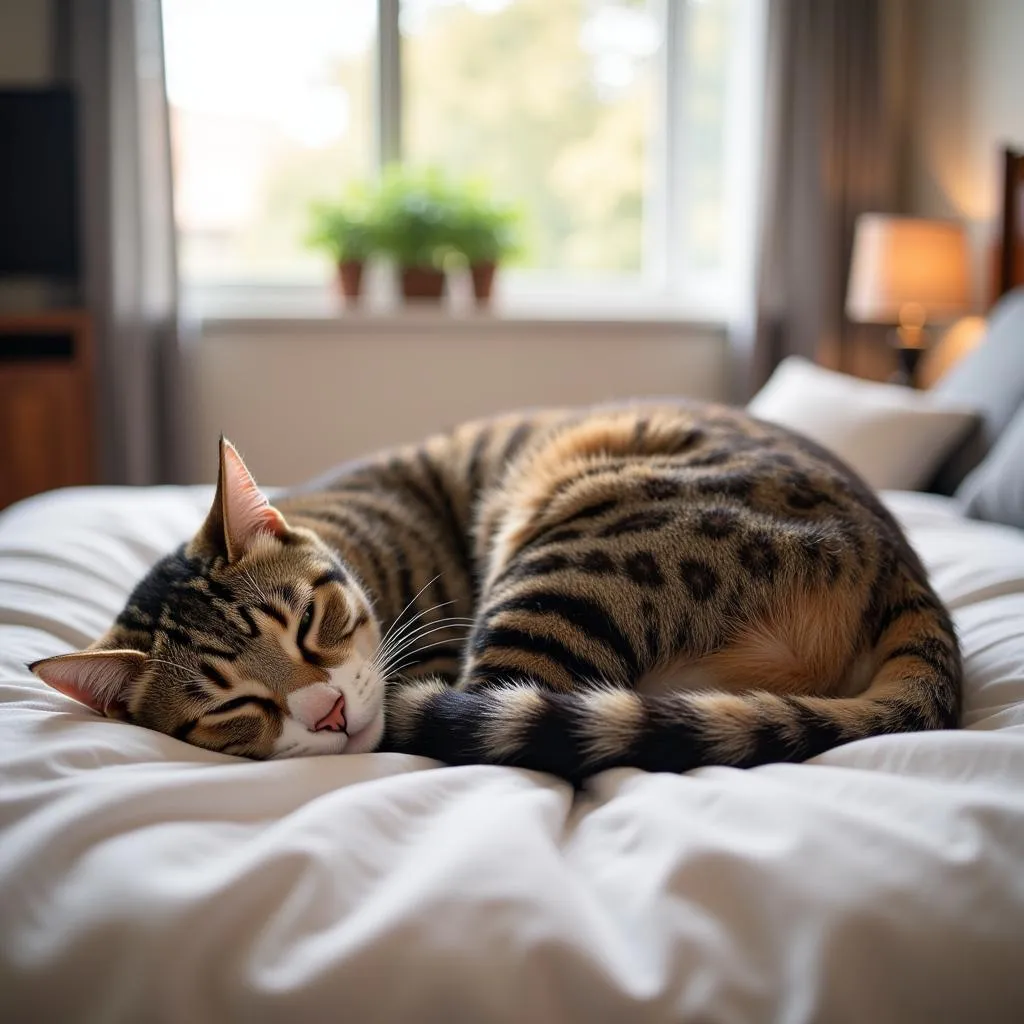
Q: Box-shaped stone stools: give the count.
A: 0